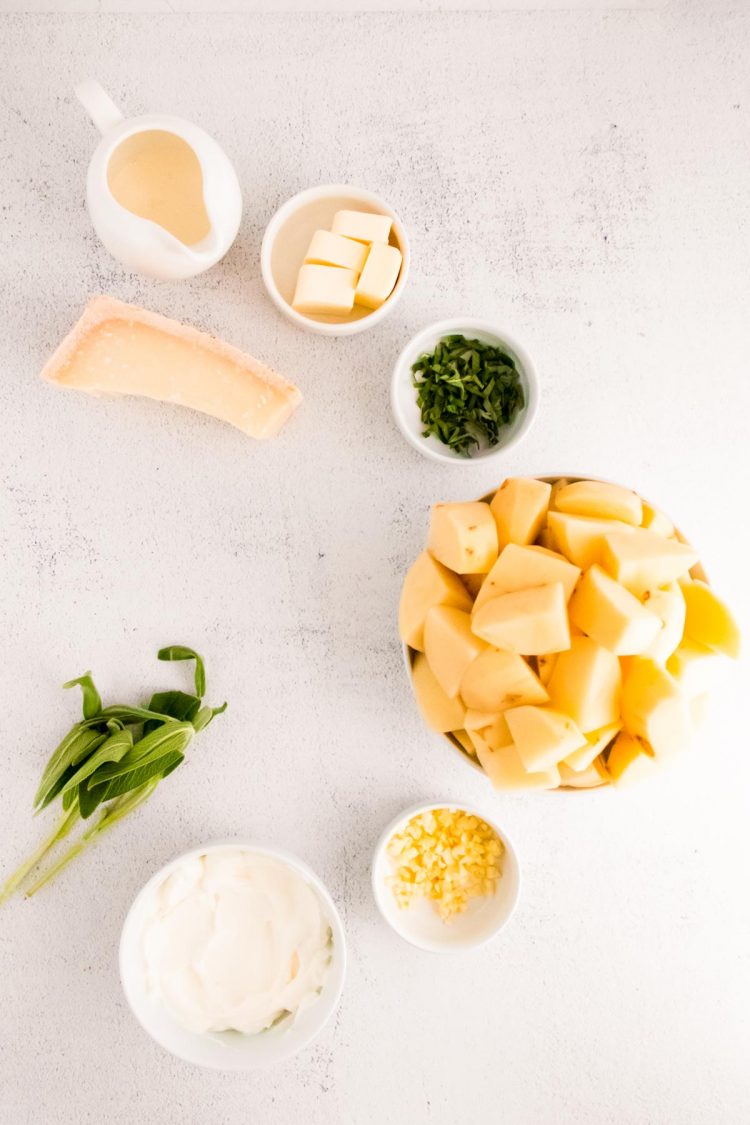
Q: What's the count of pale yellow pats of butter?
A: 4